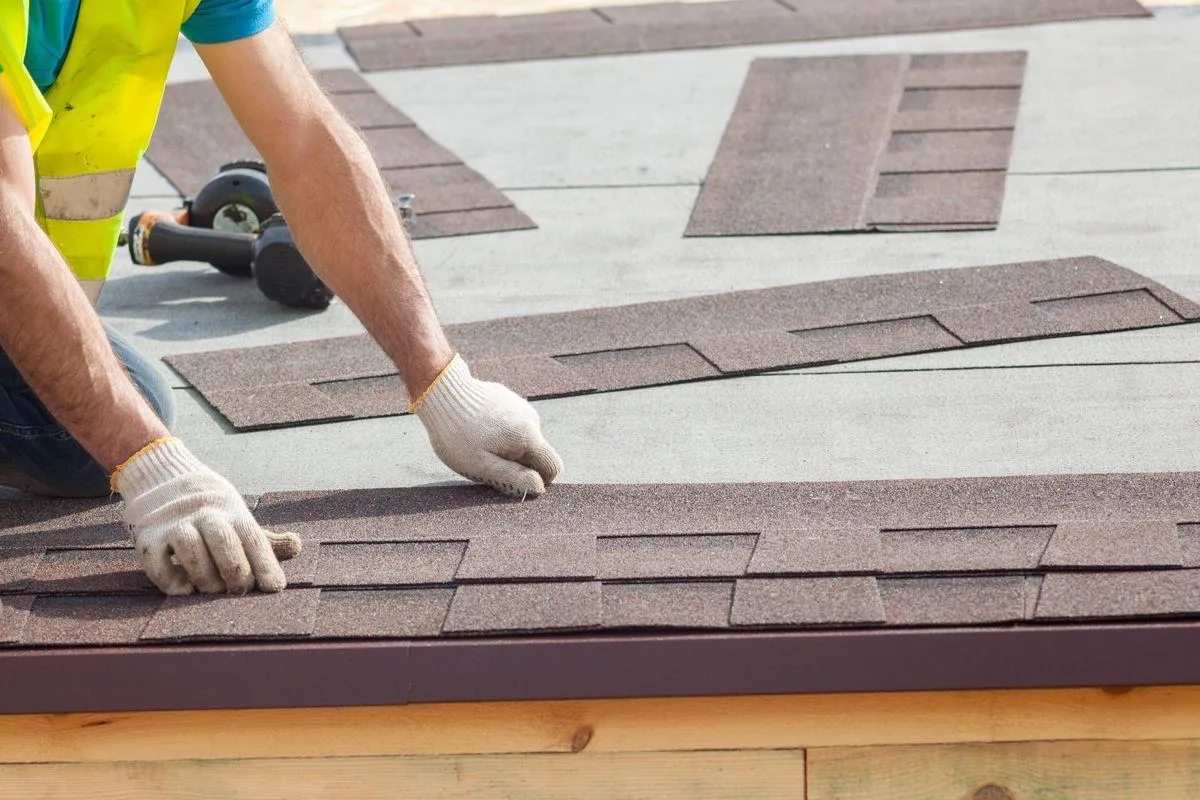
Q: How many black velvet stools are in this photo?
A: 0